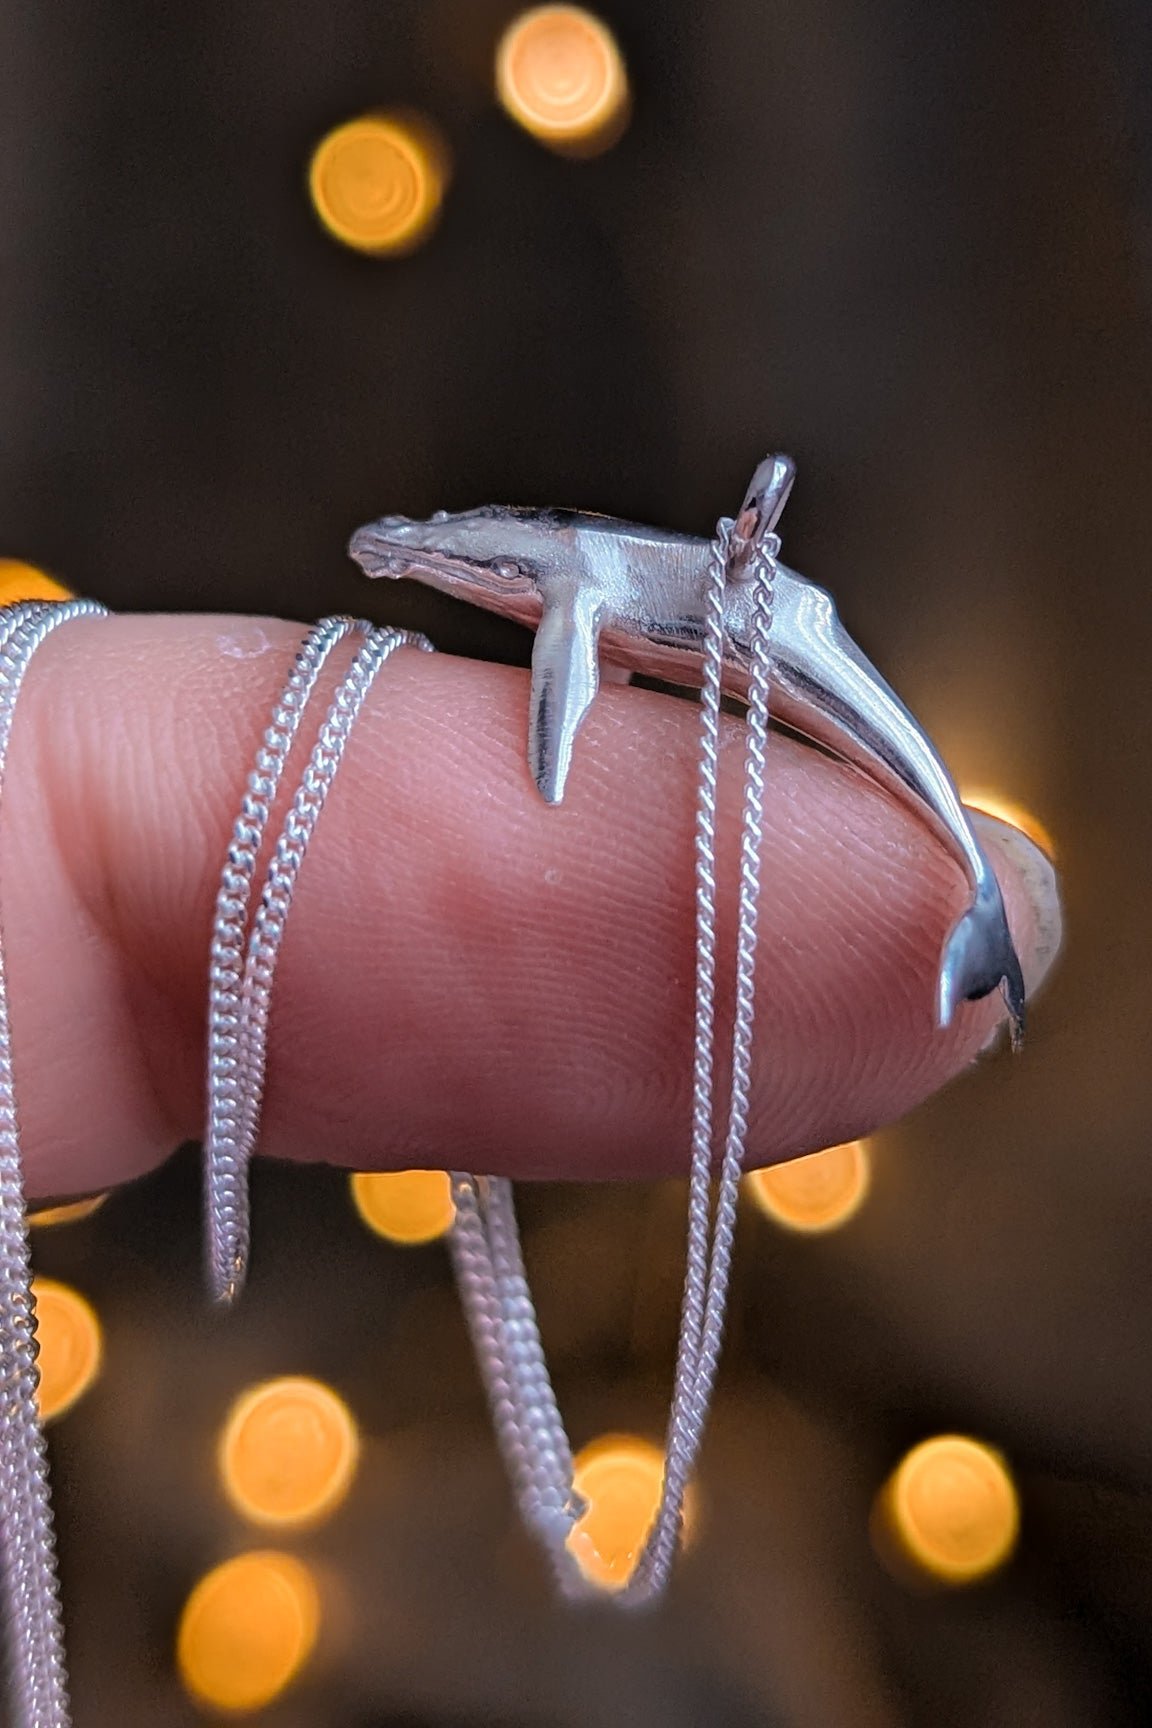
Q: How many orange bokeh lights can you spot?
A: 12